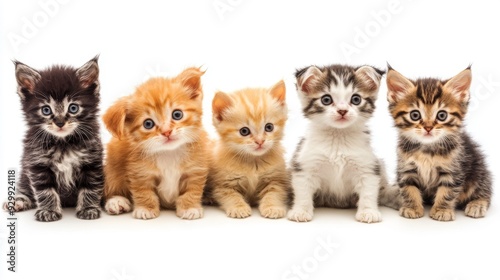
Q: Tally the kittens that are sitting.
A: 5